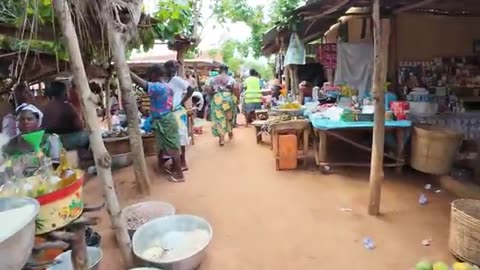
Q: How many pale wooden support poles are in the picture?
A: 3